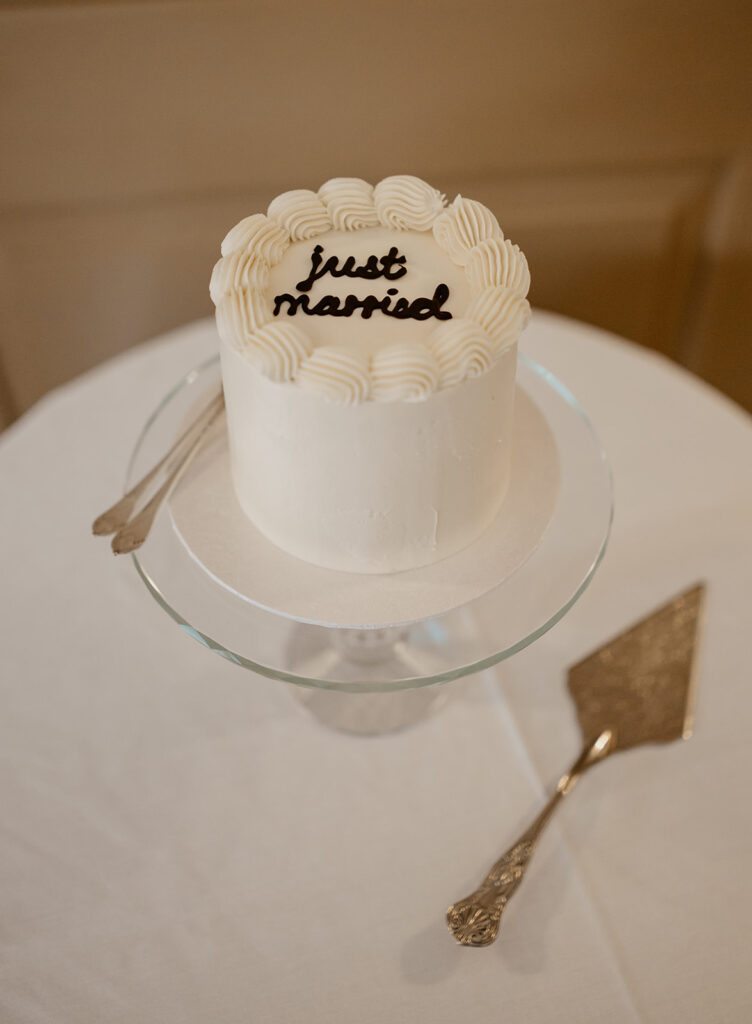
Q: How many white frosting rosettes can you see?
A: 13